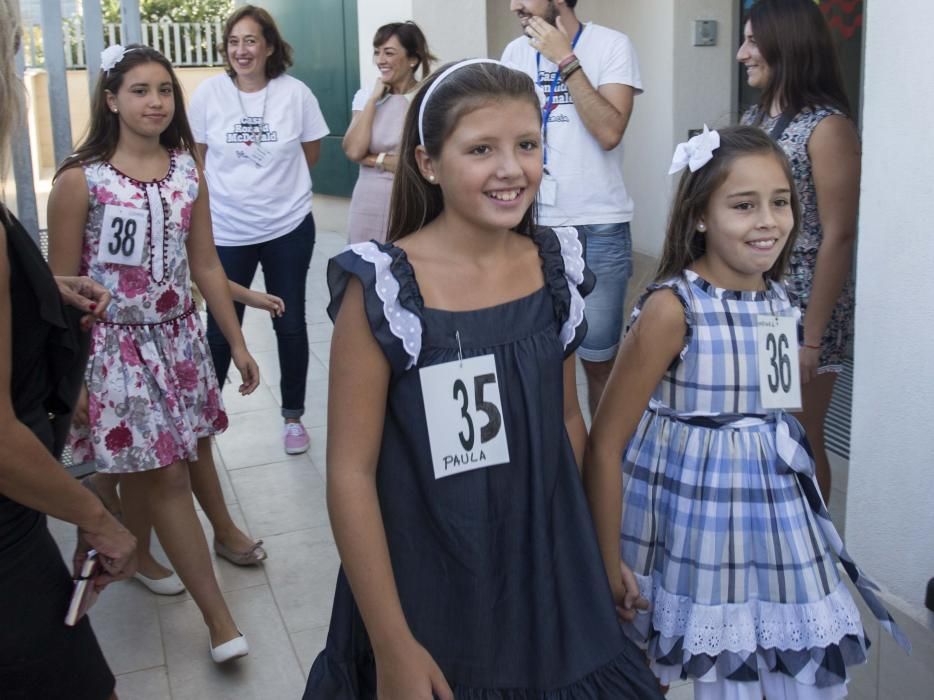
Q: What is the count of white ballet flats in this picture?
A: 2